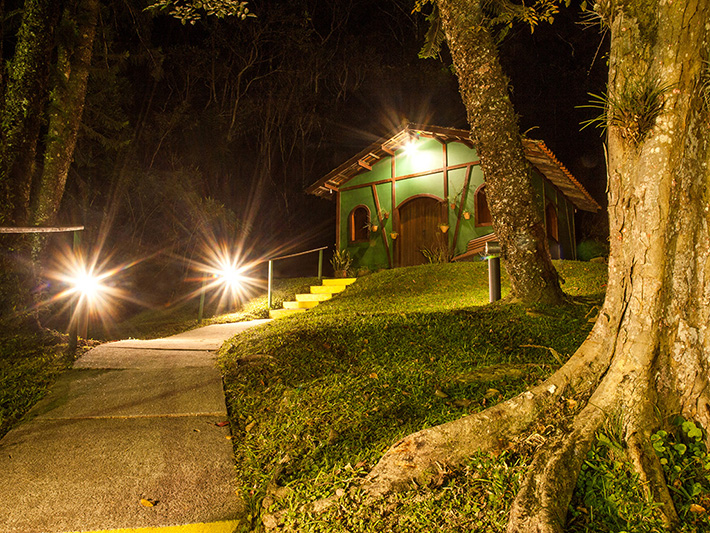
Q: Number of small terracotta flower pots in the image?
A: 6